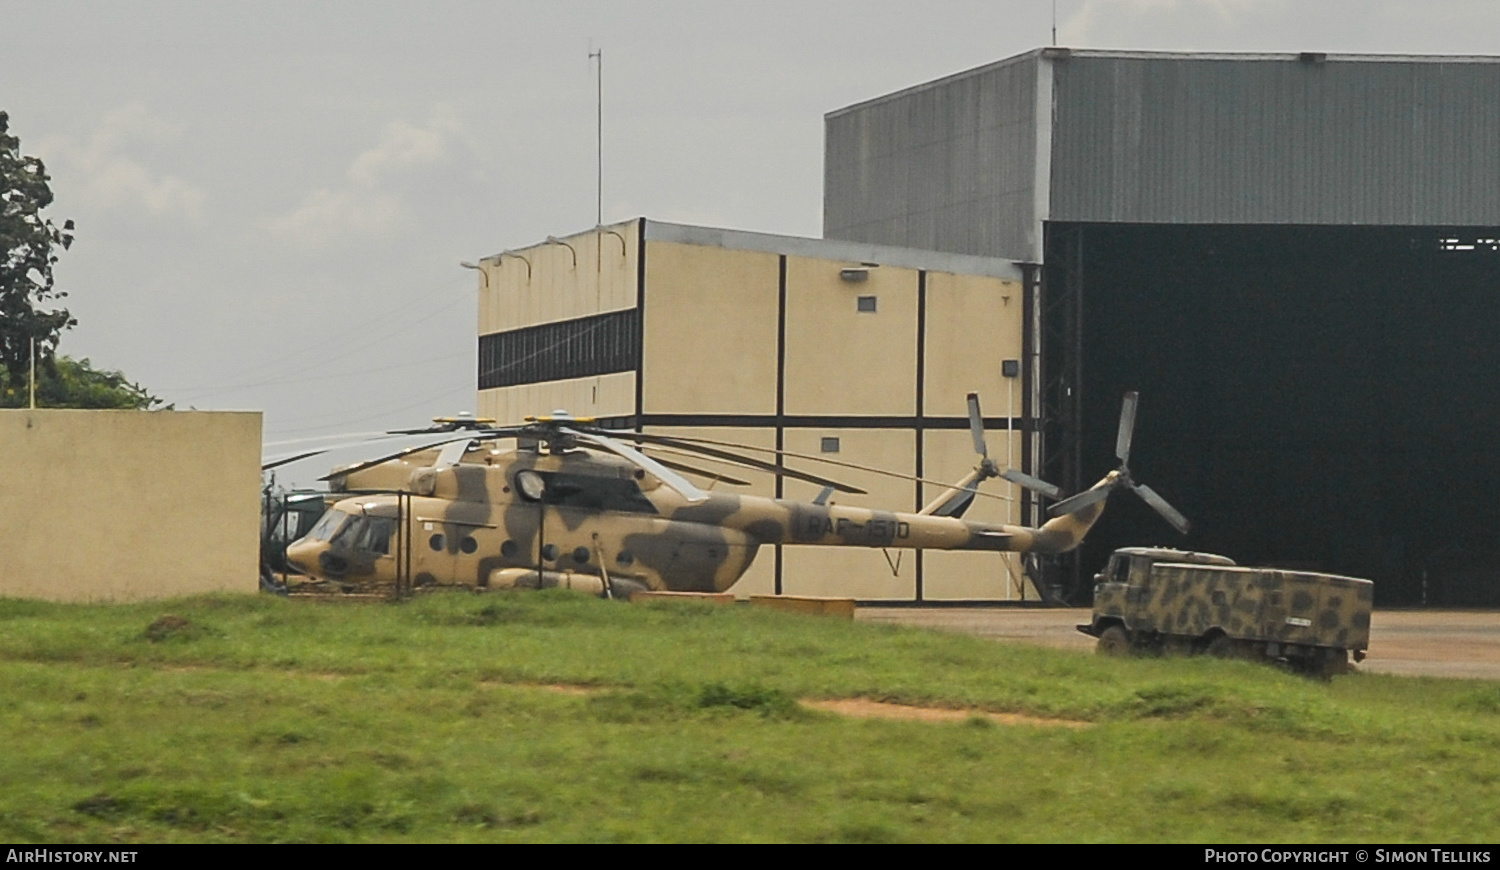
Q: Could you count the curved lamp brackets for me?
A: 4